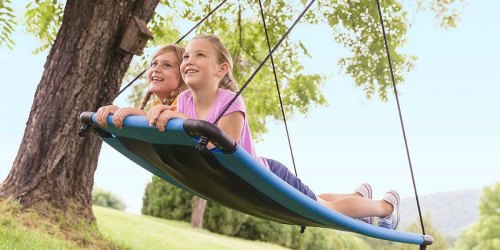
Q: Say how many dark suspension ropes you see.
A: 4